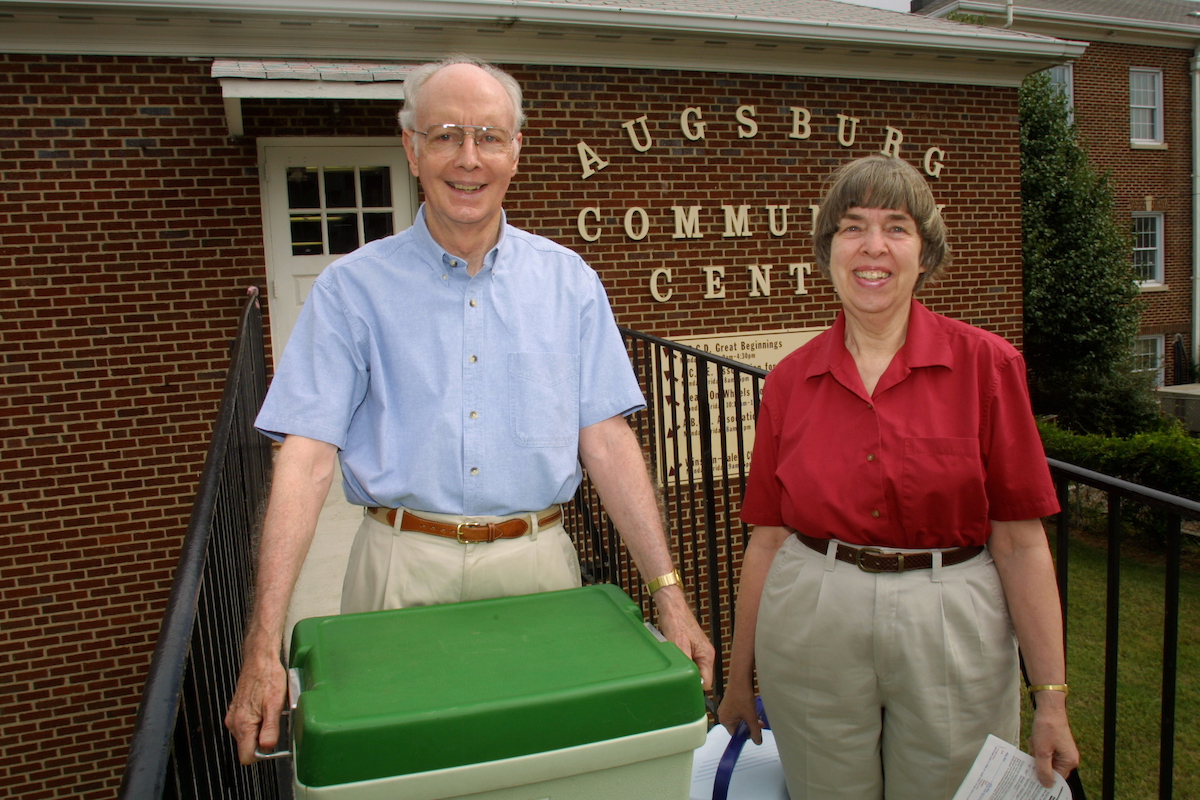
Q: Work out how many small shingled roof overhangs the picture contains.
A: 1